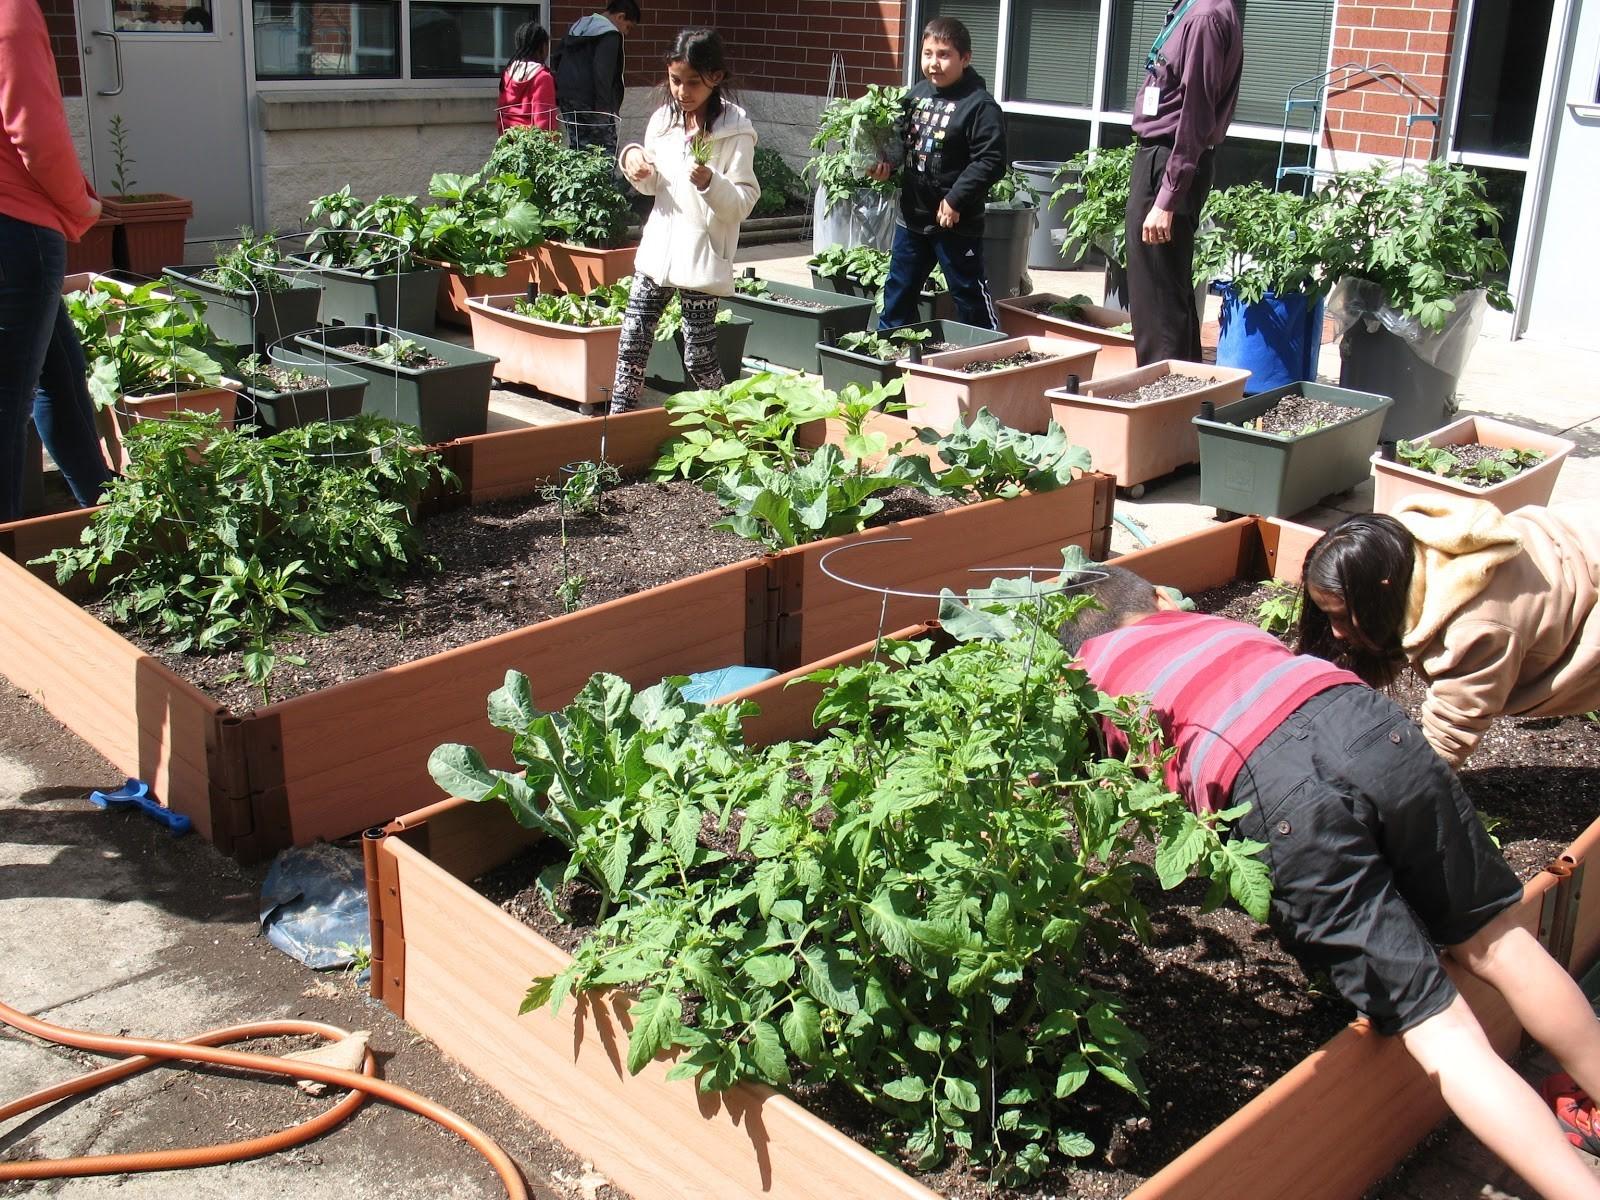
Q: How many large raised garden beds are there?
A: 2